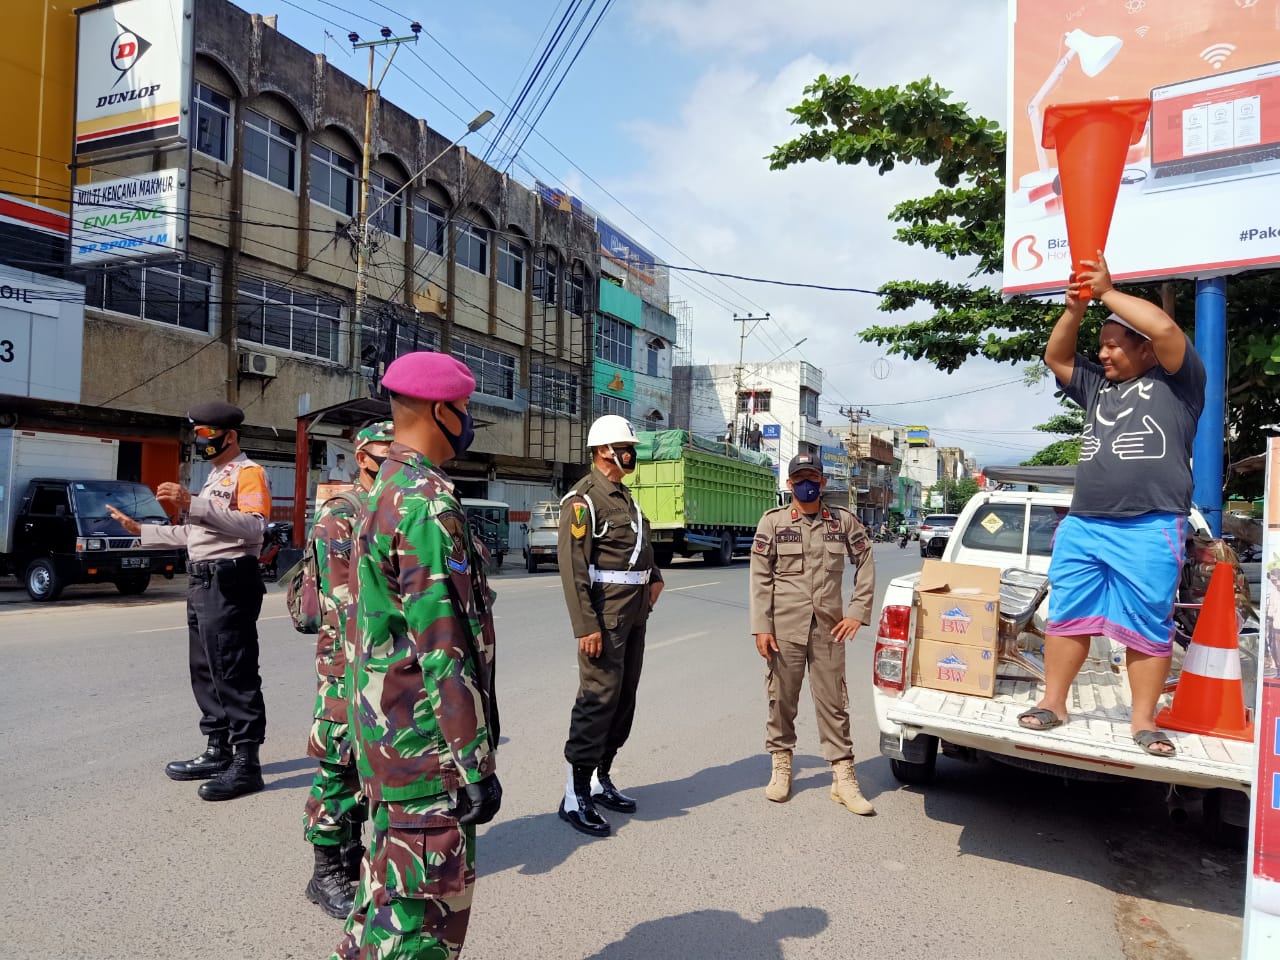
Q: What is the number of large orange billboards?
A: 1